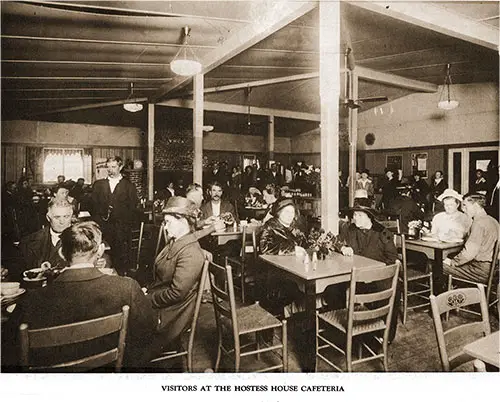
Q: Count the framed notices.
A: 2